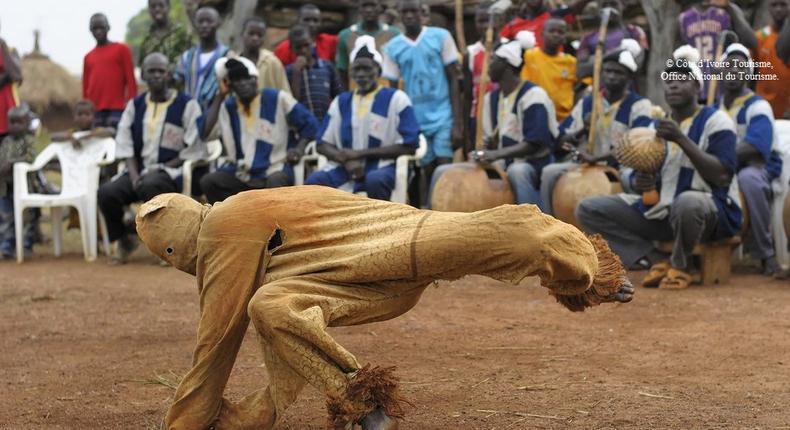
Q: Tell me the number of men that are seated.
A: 7